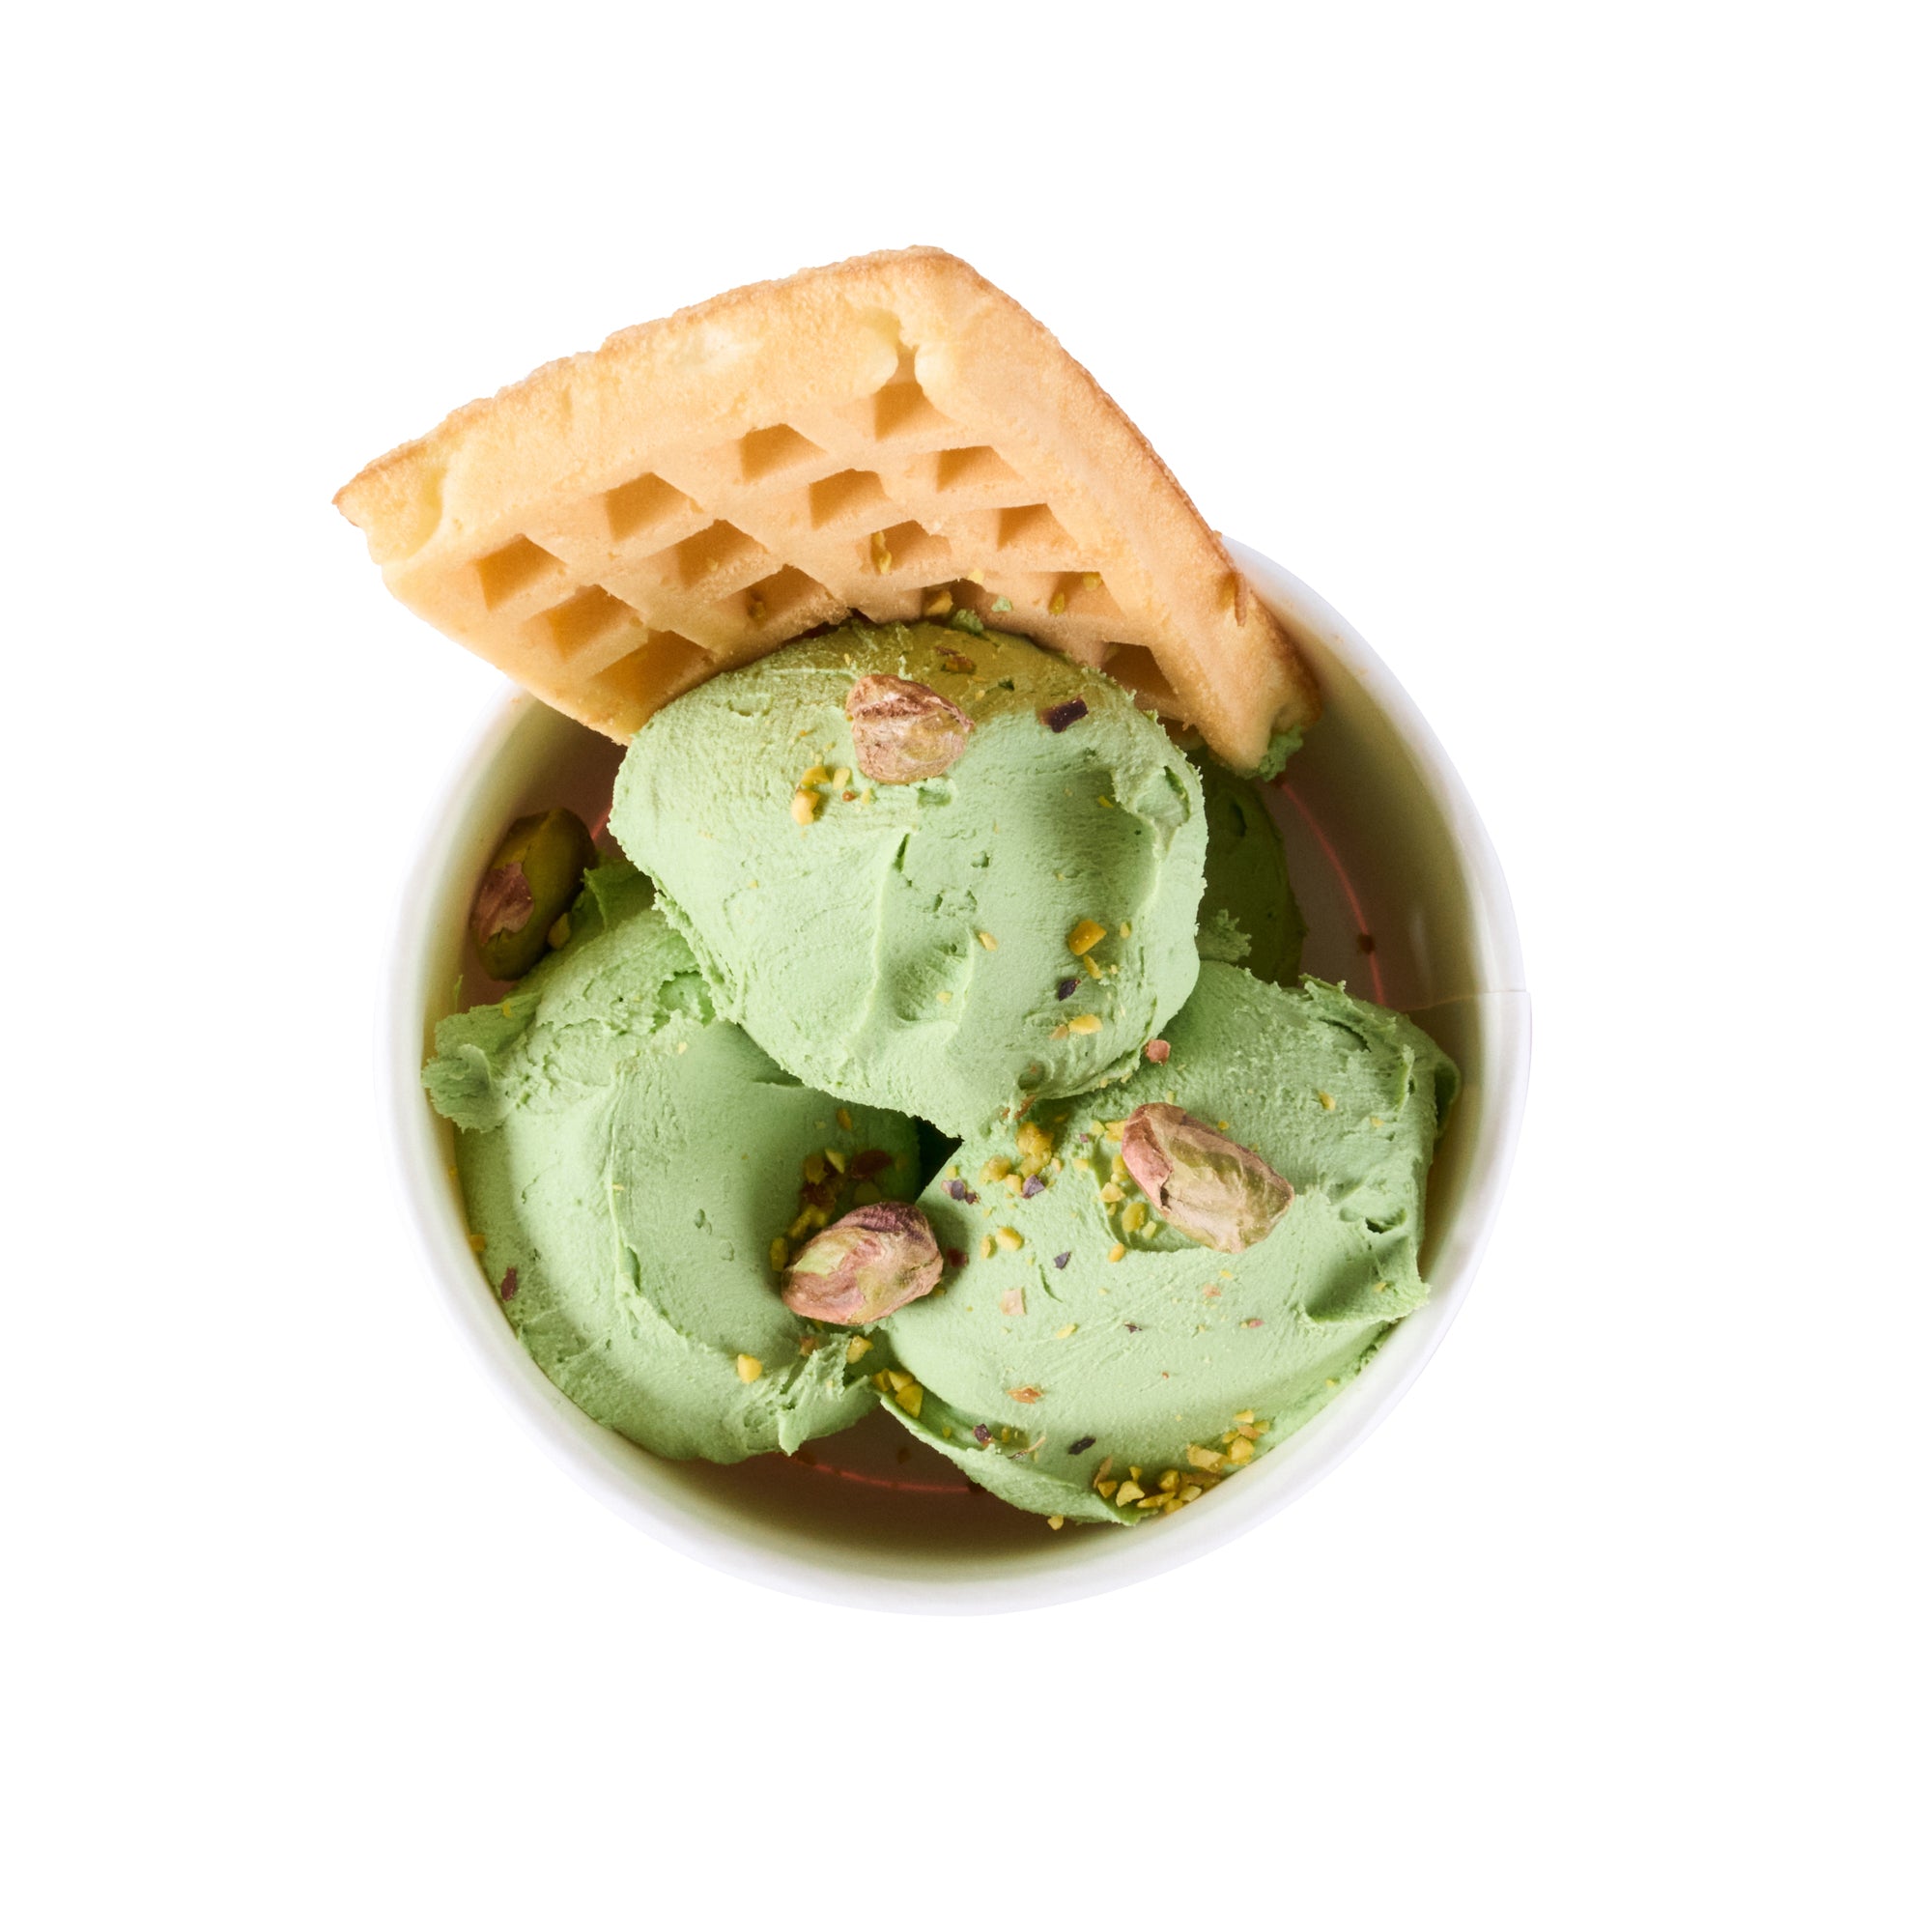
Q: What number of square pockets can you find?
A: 15